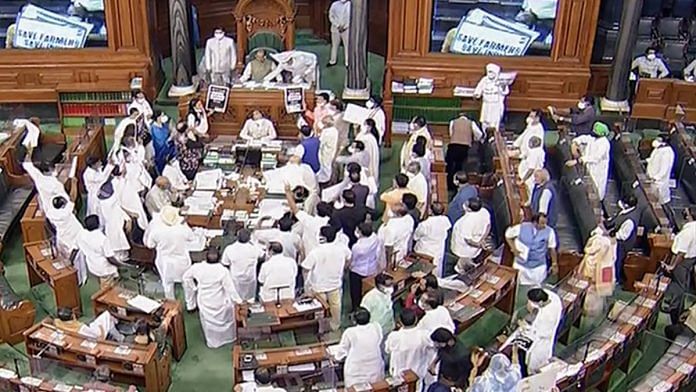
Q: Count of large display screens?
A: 2